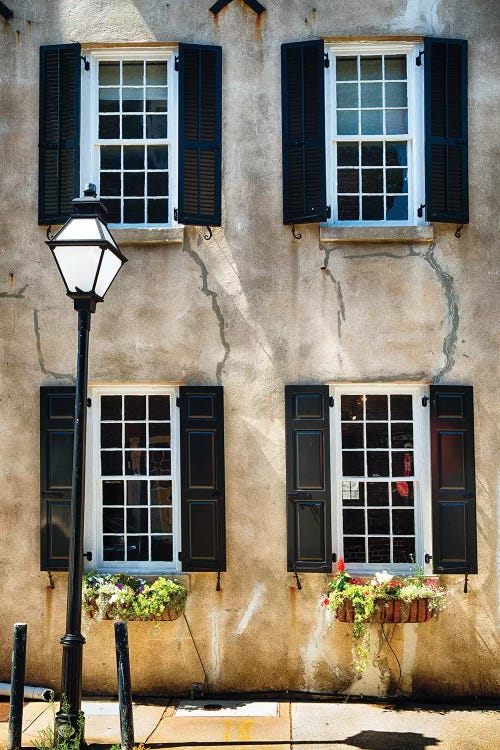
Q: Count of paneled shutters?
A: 4